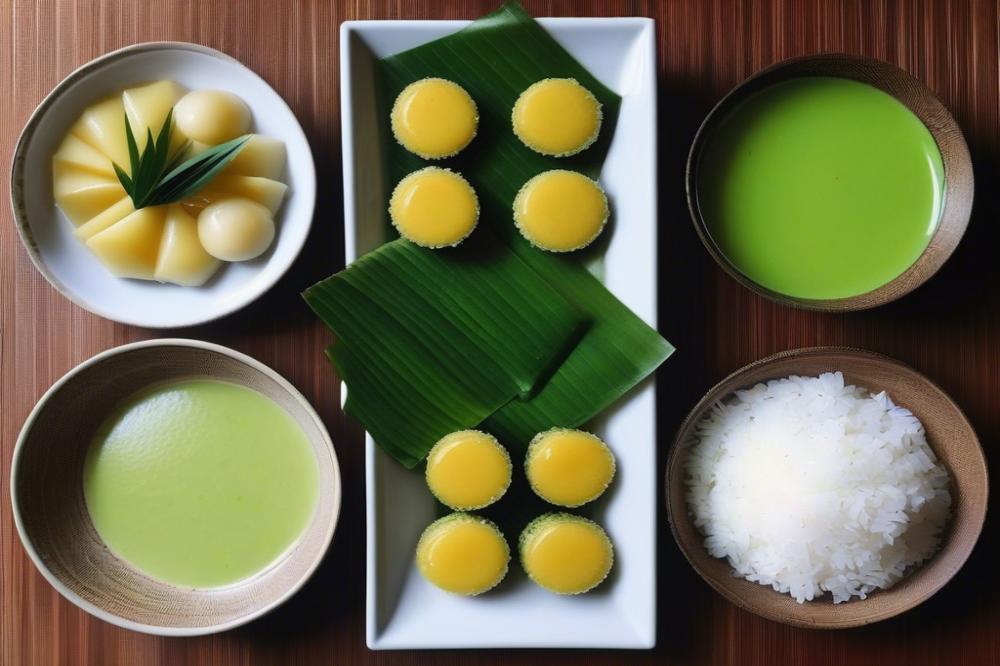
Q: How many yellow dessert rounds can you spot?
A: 8